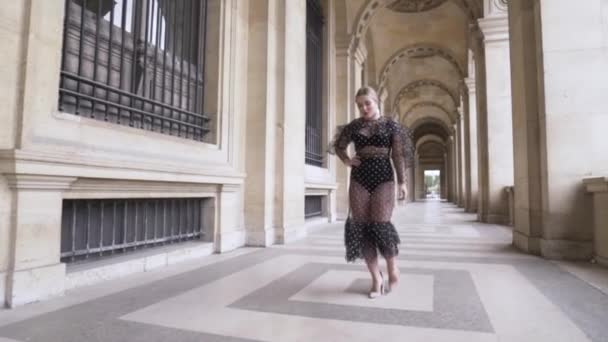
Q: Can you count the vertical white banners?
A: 0